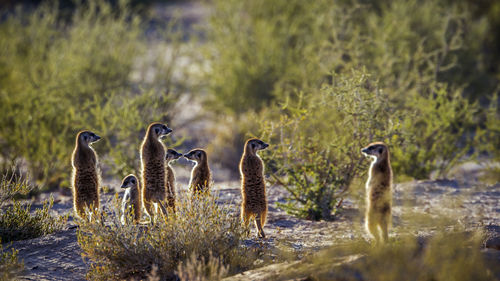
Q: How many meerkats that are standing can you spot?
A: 7